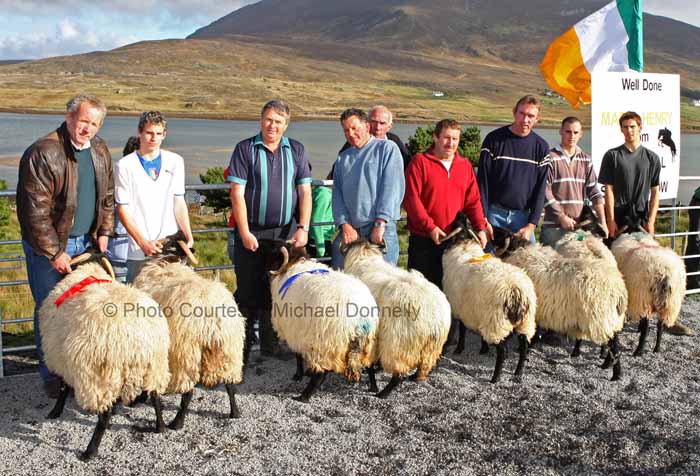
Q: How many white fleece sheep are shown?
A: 8